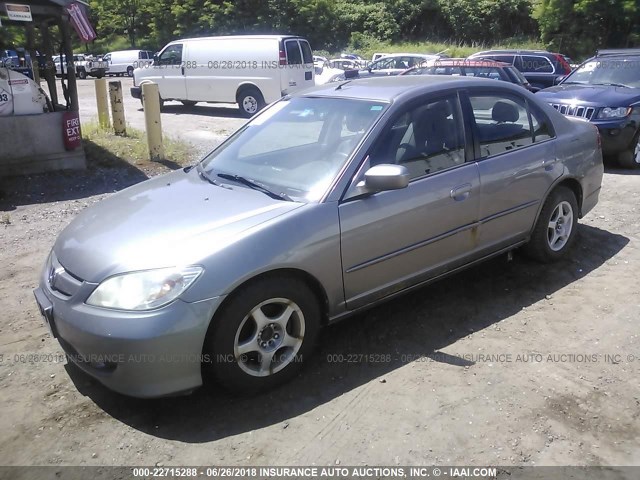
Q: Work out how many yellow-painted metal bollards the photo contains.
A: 3